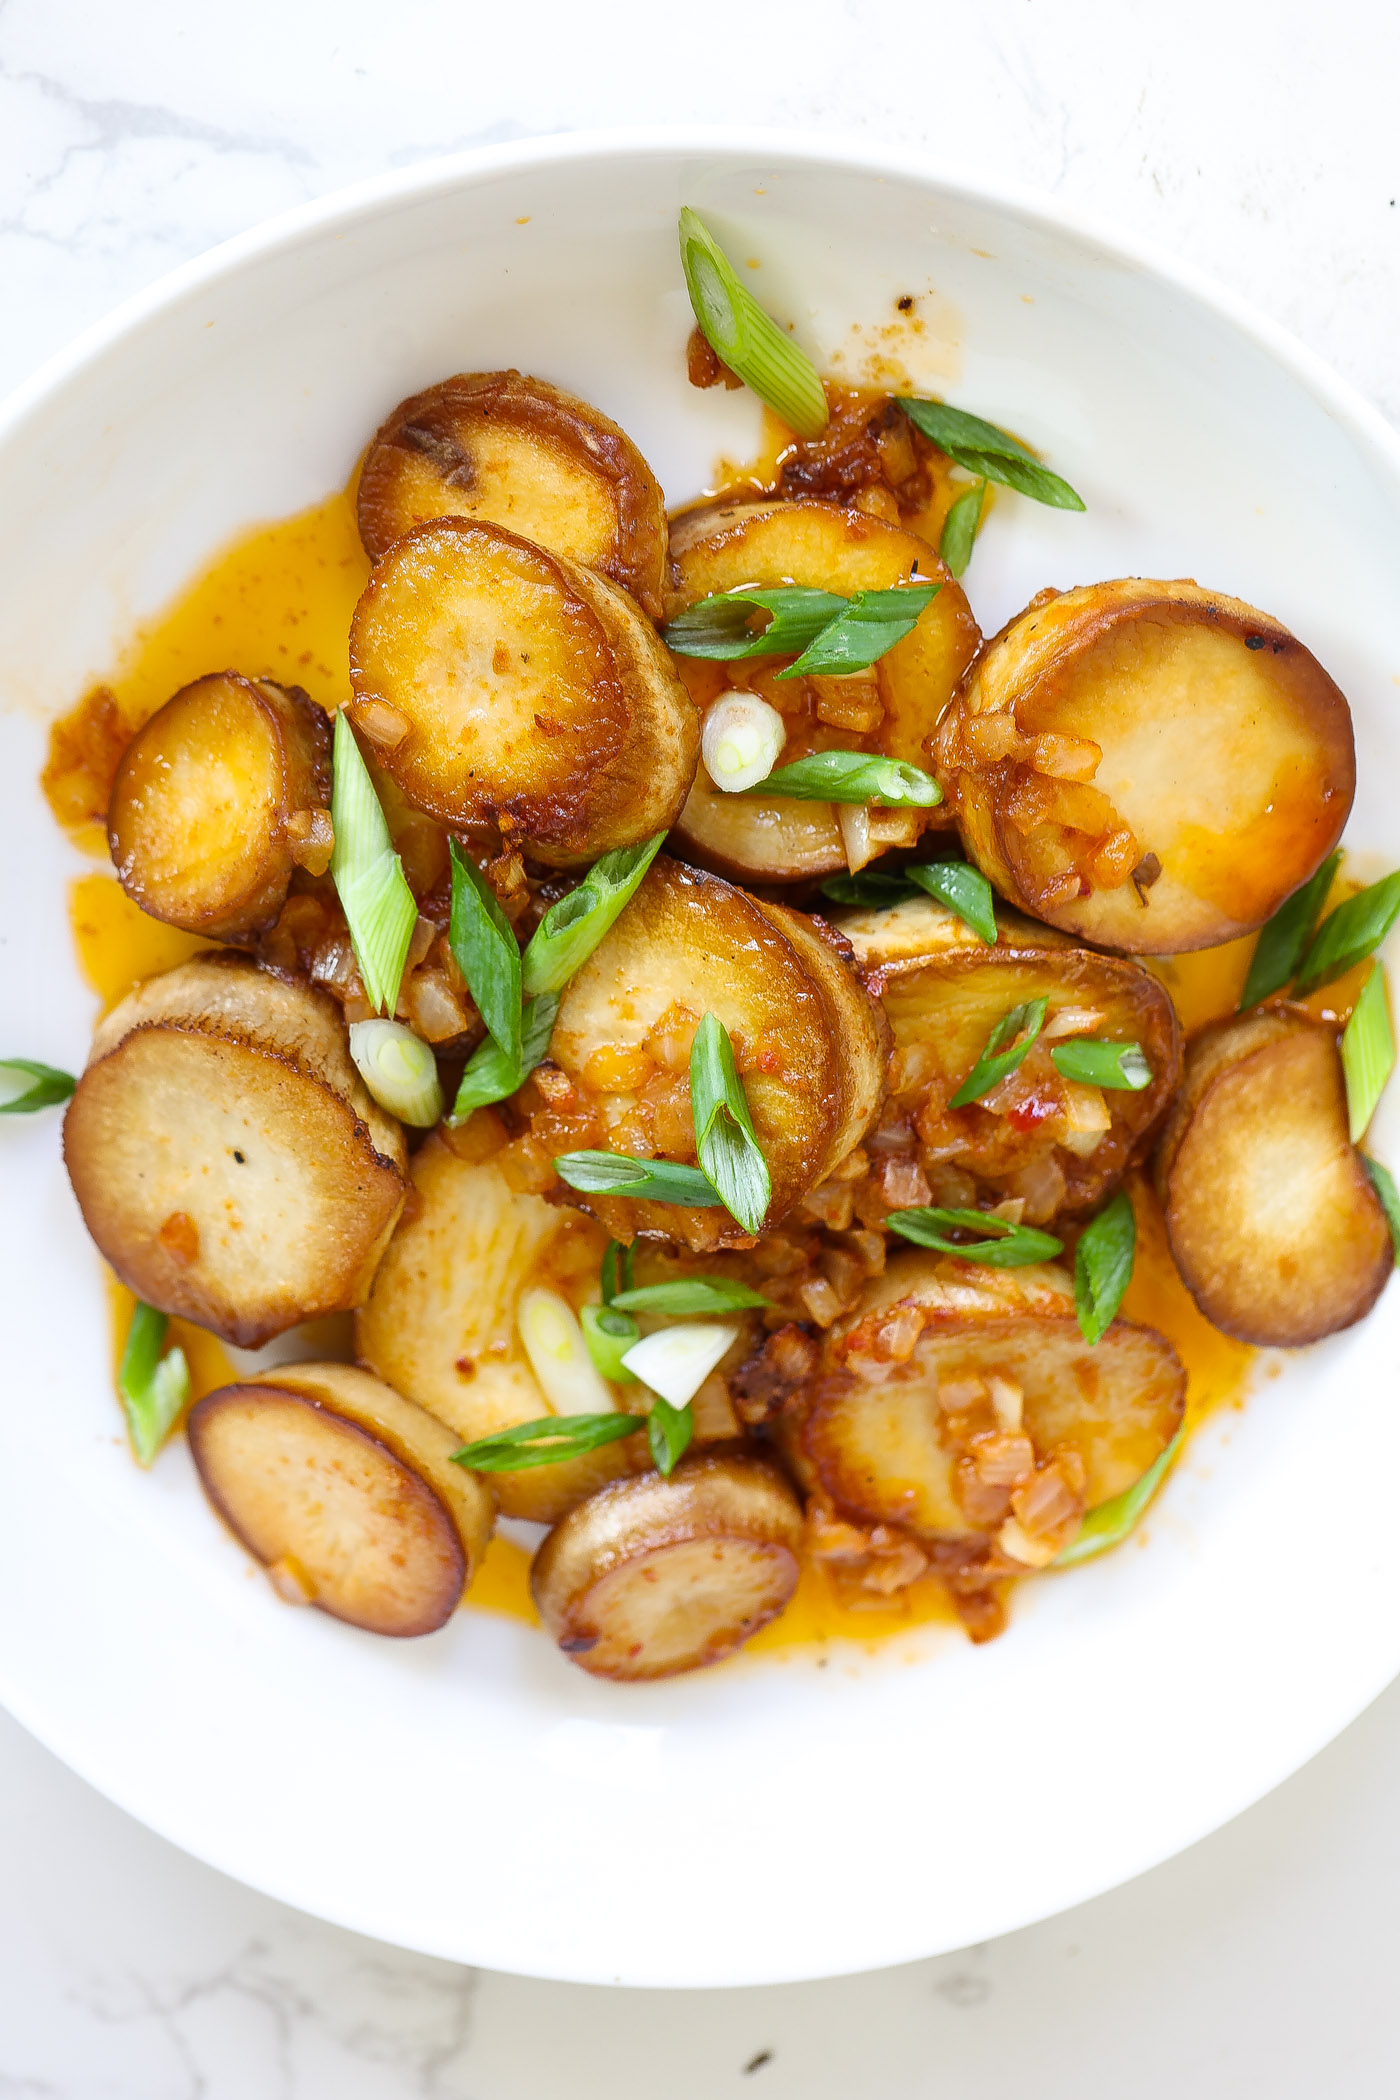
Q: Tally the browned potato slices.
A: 13